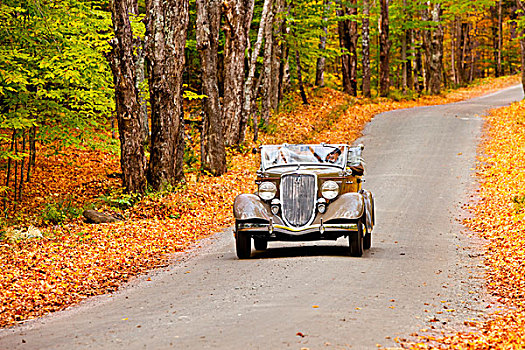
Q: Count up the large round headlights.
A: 2